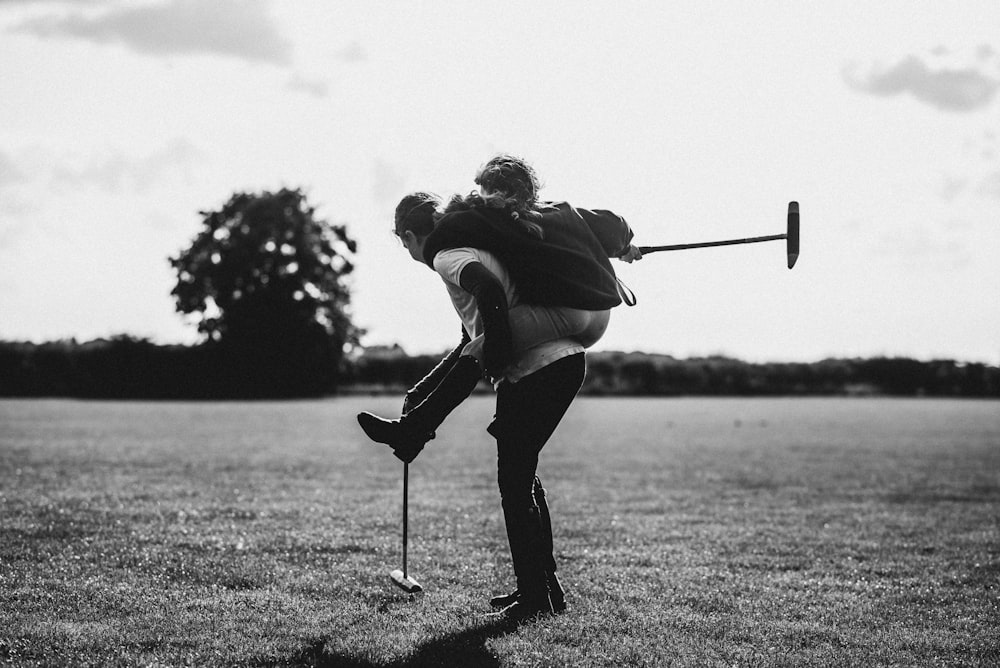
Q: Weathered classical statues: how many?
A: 0